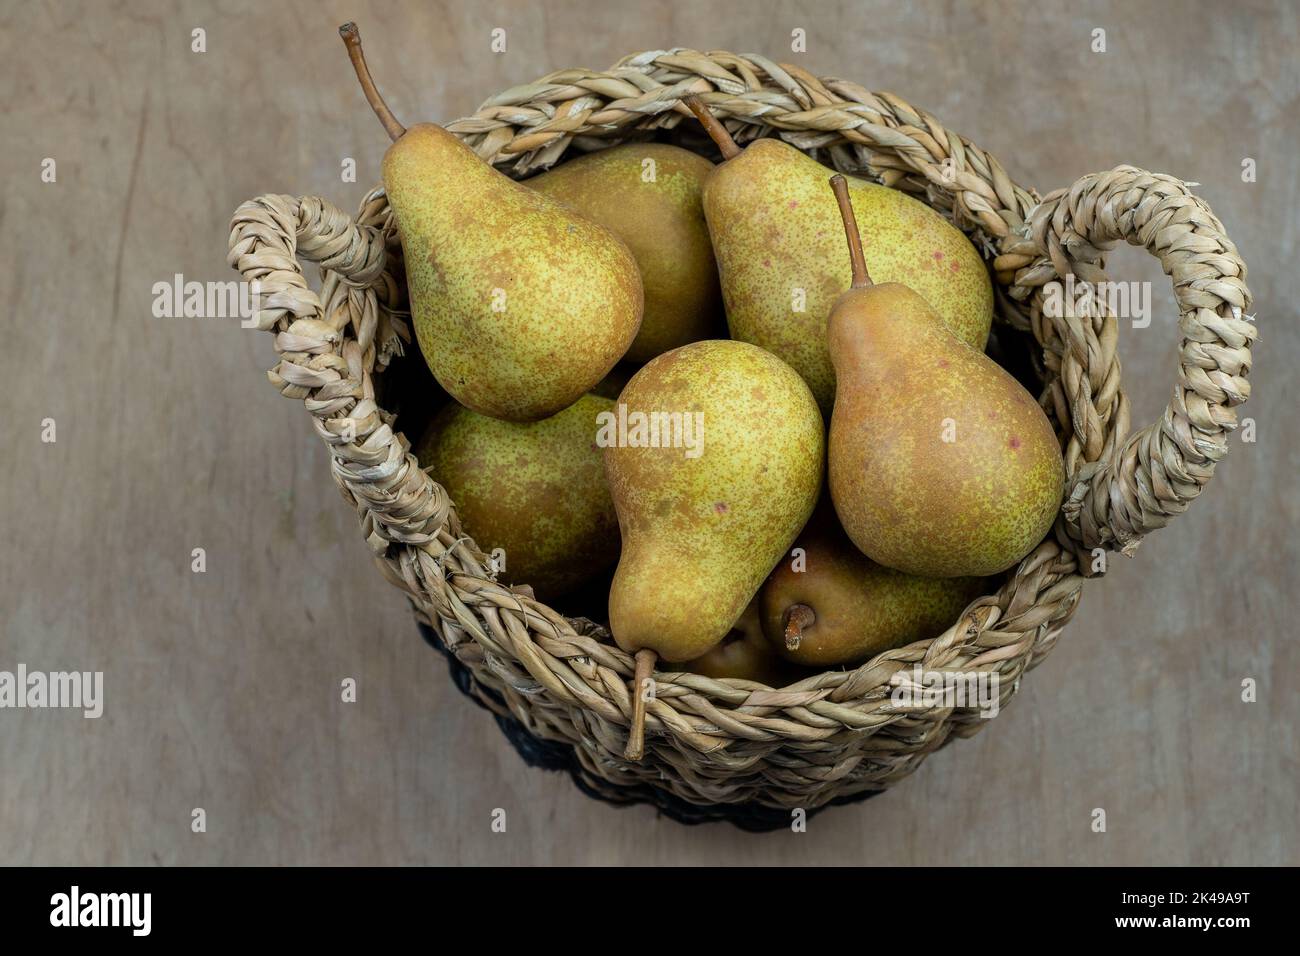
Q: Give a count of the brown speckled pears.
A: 8